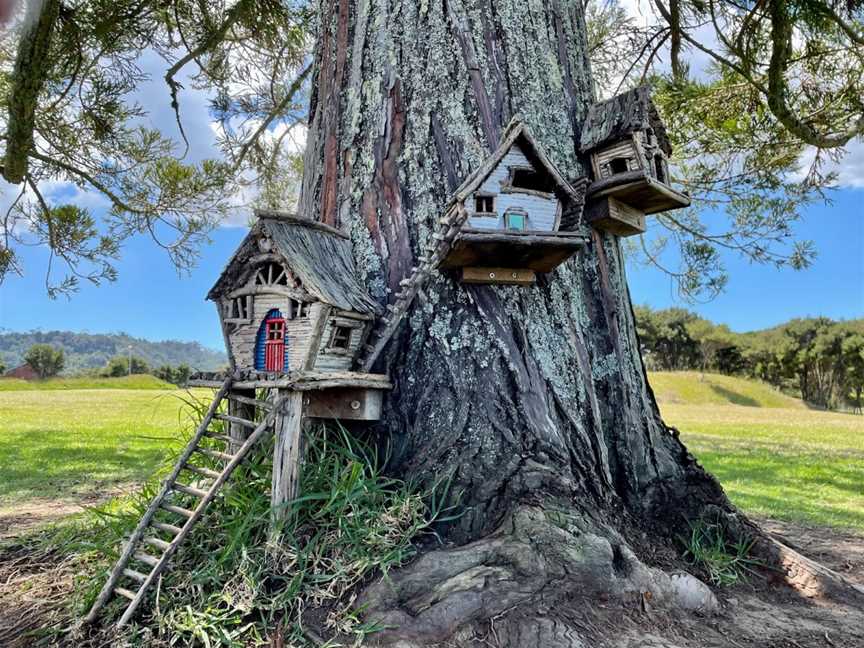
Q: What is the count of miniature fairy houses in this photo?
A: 3